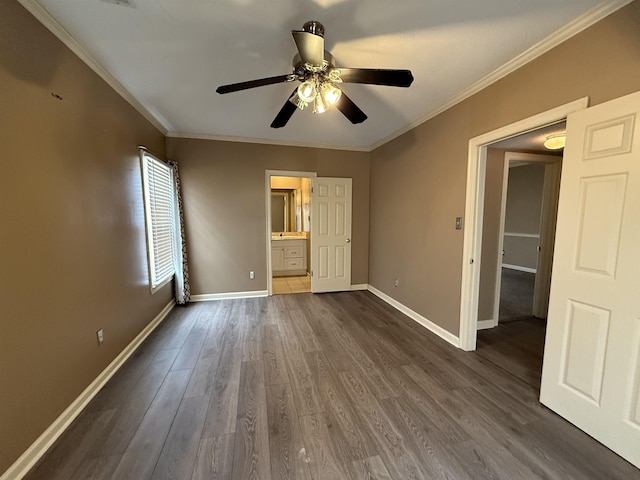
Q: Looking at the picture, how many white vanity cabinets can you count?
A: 1